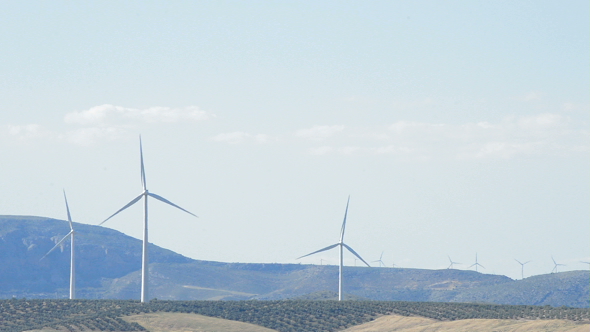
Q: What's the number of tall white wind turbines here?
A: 3